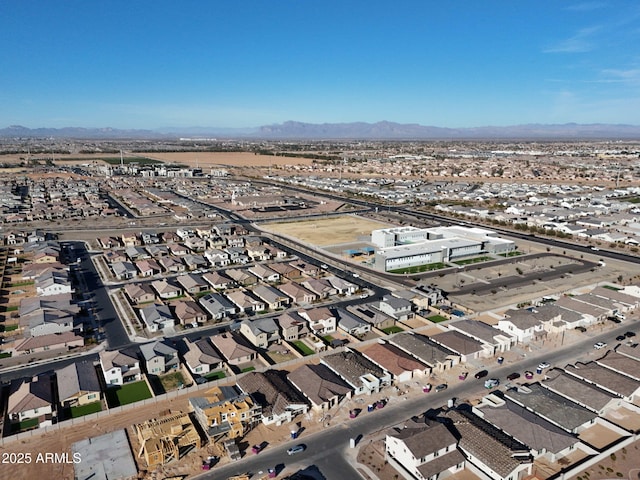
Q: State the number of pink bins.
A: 8